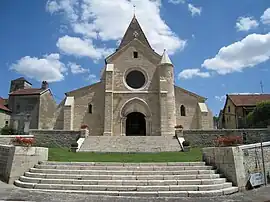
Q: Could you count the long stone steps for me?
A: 7